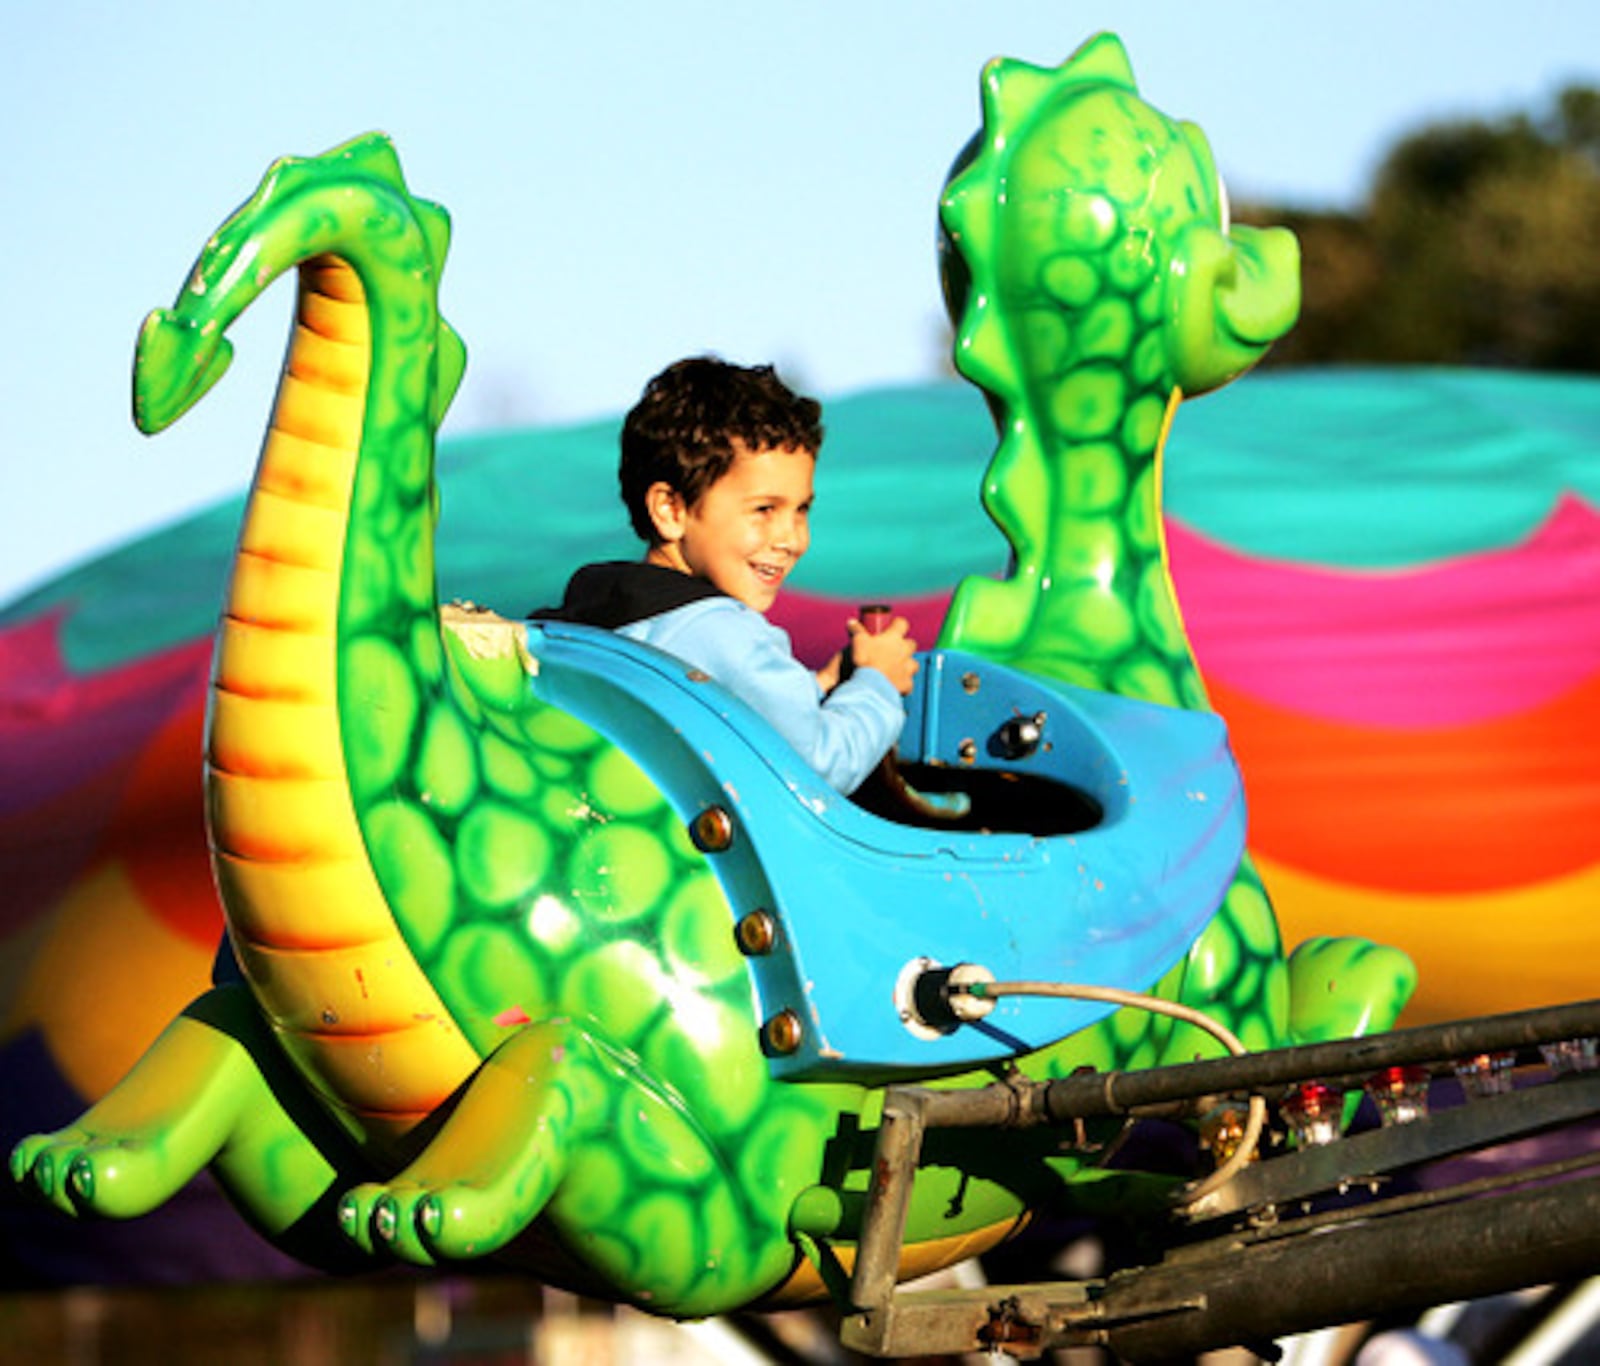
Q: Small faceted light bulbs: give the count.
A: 5